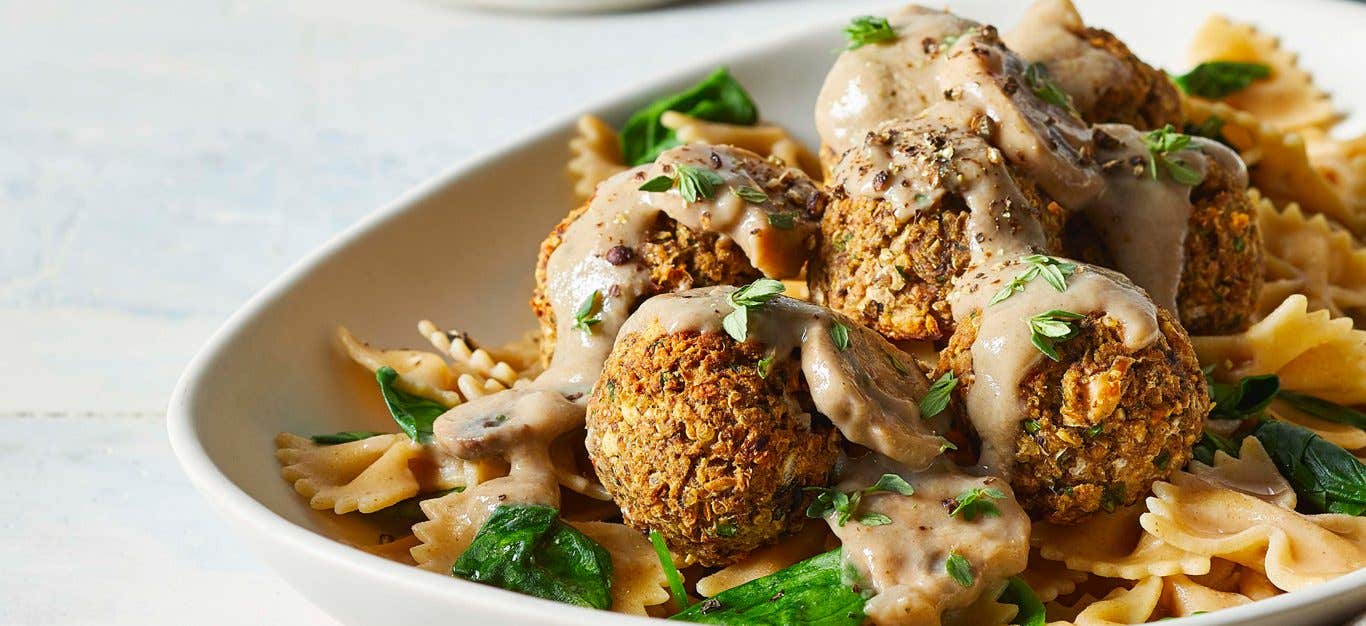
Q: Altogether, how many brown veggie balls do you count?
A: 7